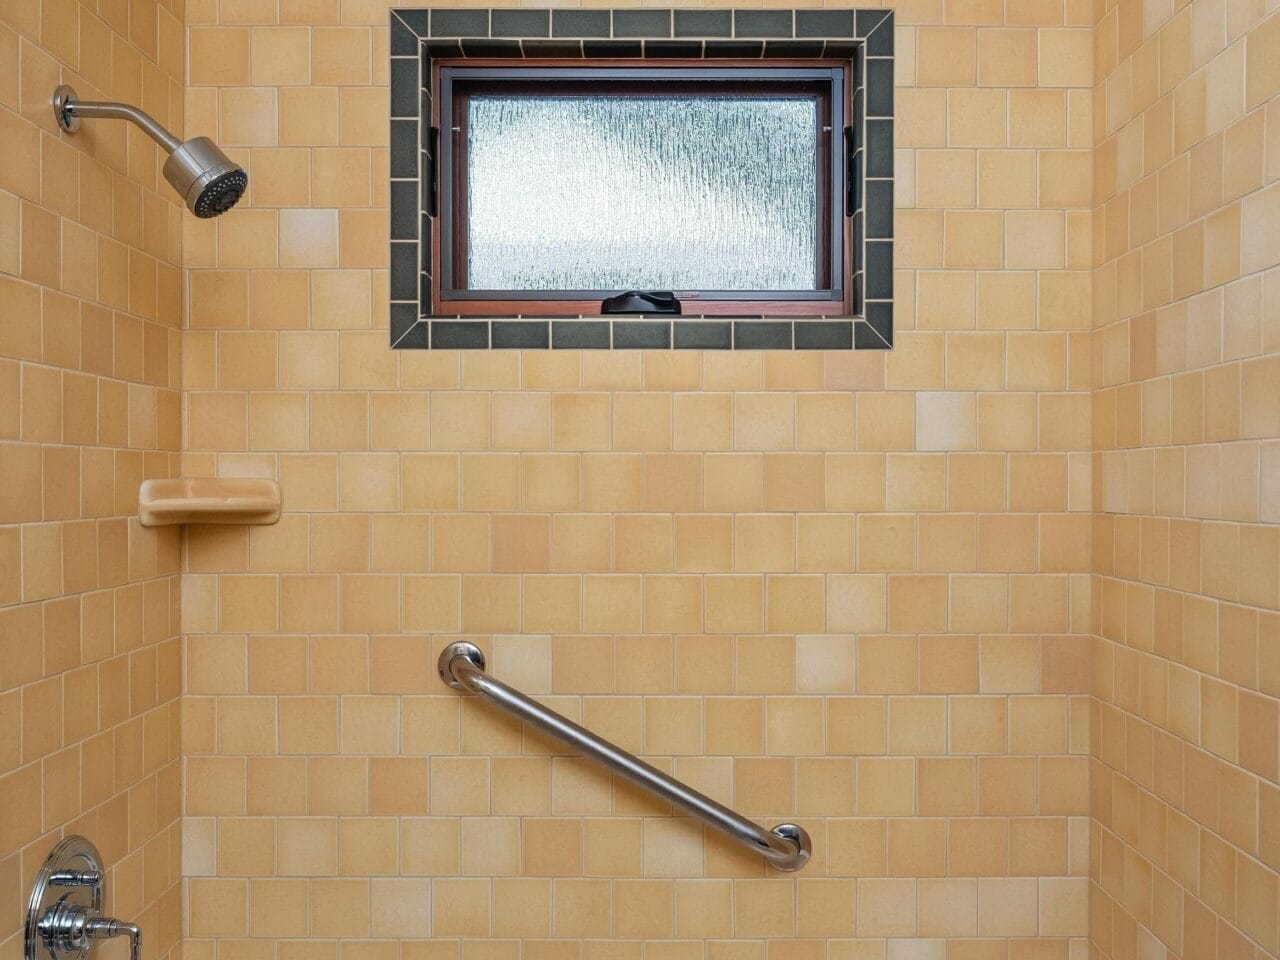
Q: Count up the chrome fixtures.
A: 3